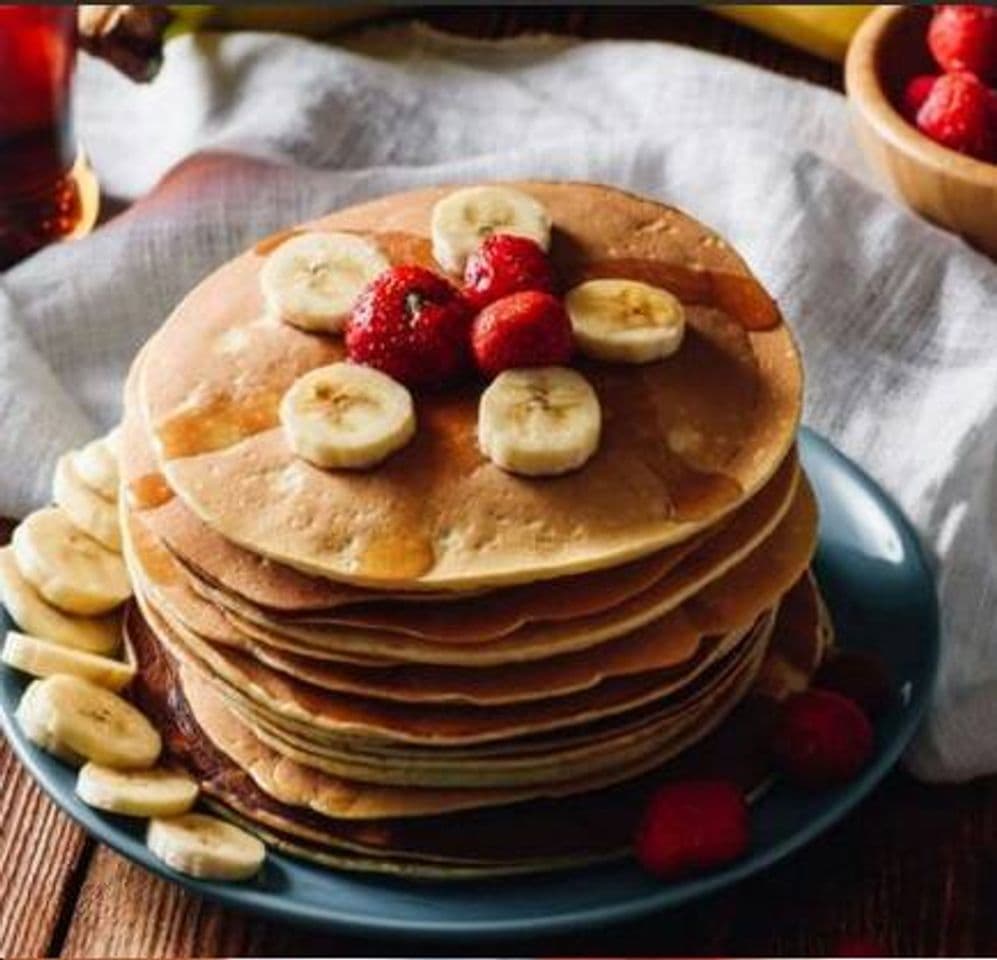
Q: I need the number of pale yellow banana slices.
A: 13